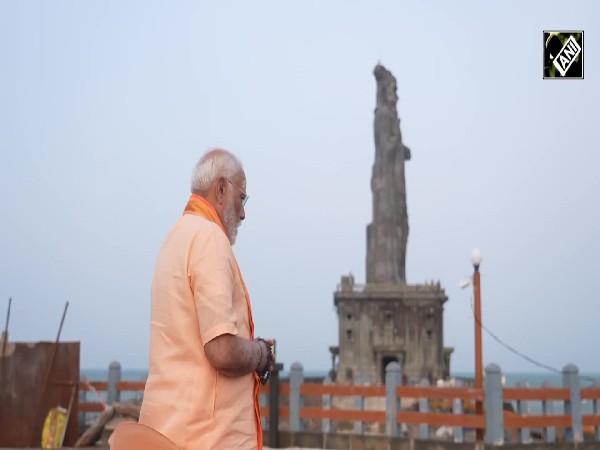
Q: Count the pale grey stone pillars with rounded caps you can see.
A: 5